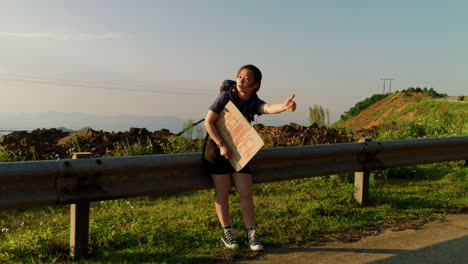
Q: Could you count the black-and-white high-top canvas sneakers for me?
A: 2